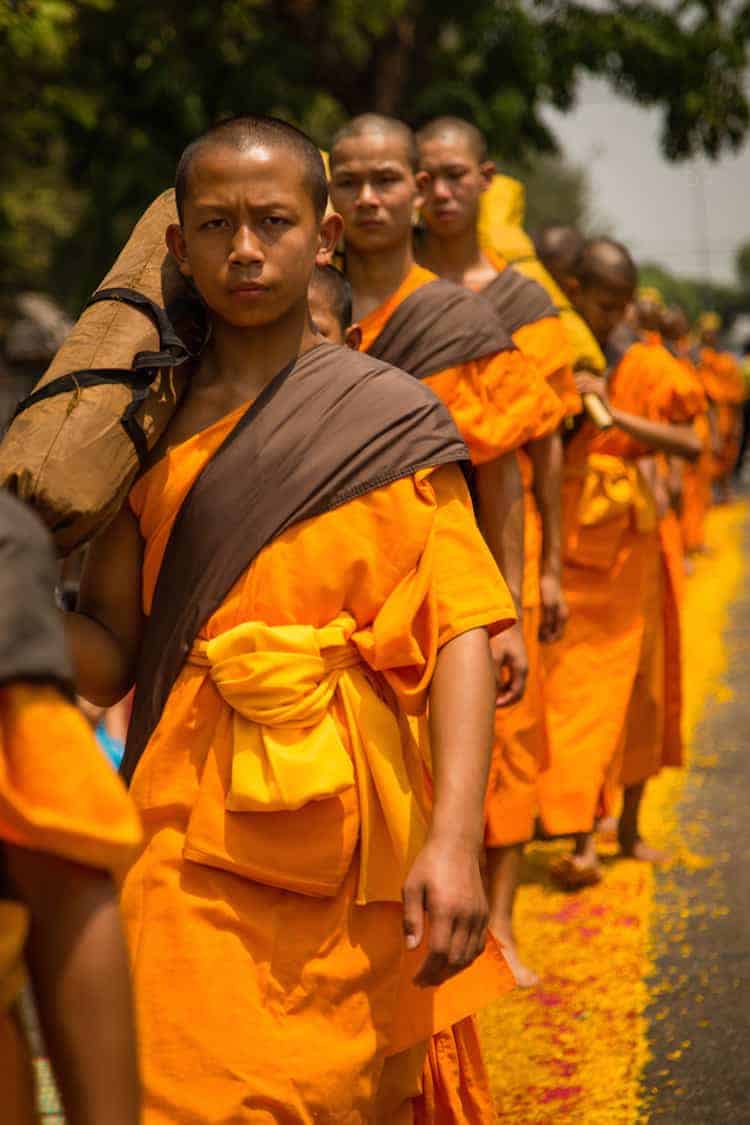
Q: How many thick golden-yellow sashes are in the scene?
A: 2